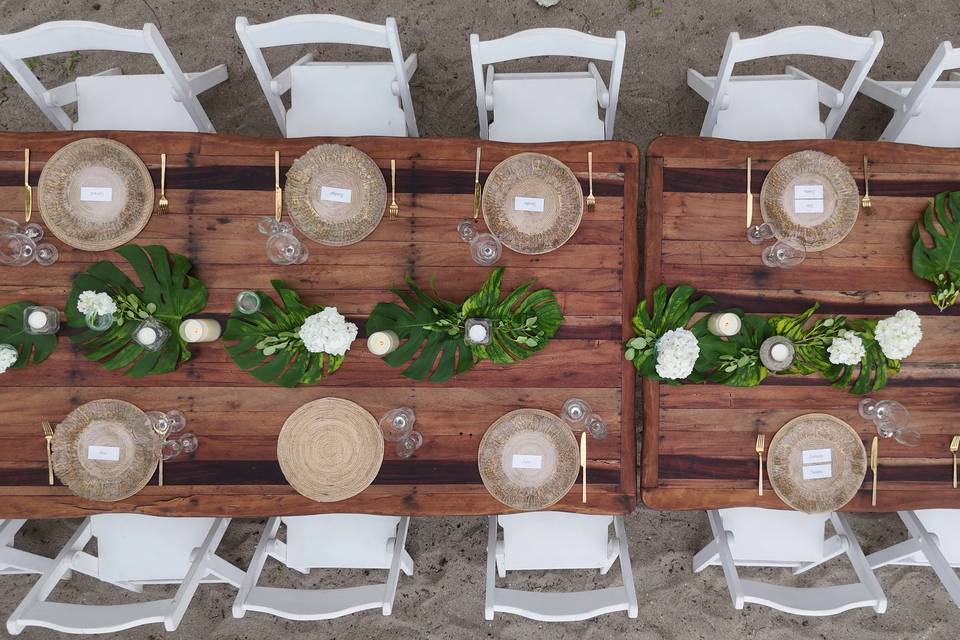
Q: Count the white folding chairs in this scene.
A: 11